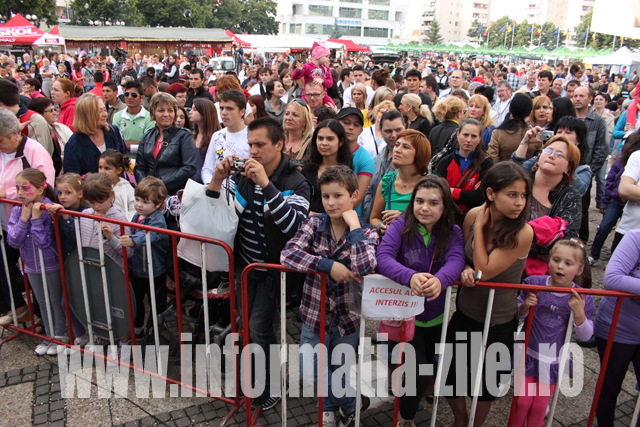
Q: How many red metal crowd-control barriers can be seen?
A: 2